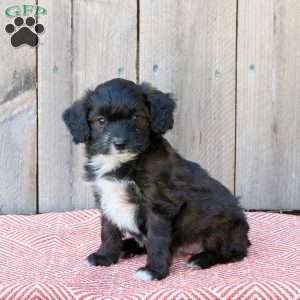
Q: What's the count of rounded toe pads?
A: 4